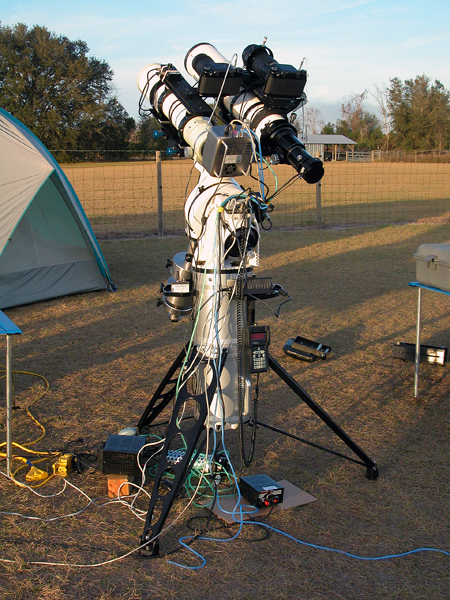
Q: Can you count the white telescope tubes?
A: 2